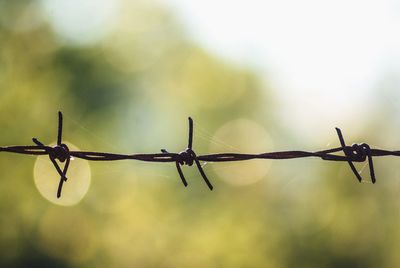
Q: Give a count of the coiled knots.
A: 3